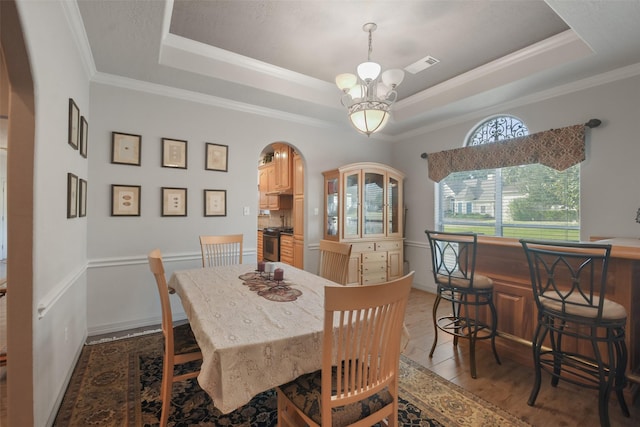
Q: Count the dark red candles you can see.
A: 2